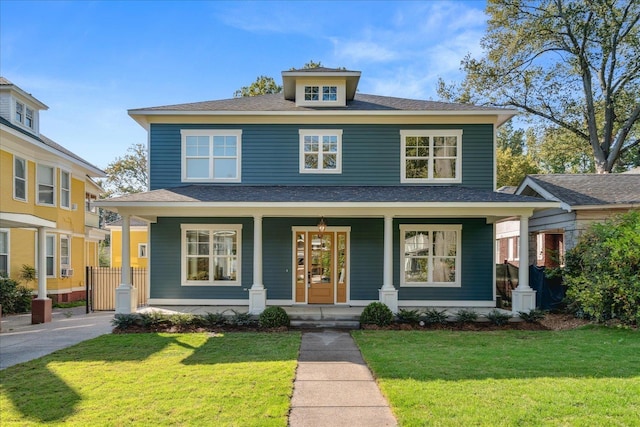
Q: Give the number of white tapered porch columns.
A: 4